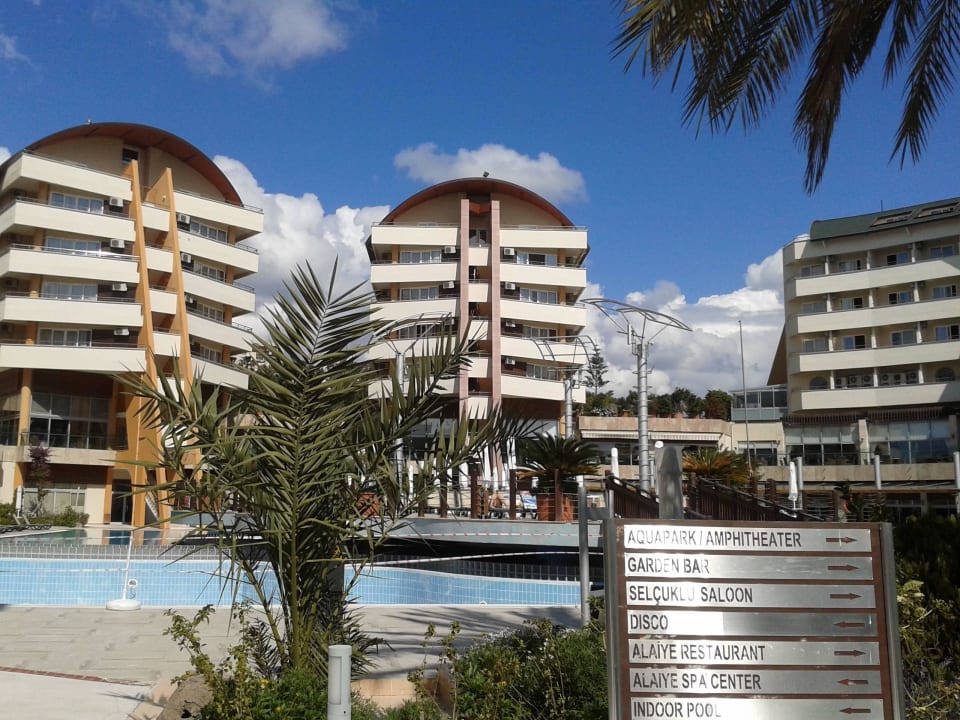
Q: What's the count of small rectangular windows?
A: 12